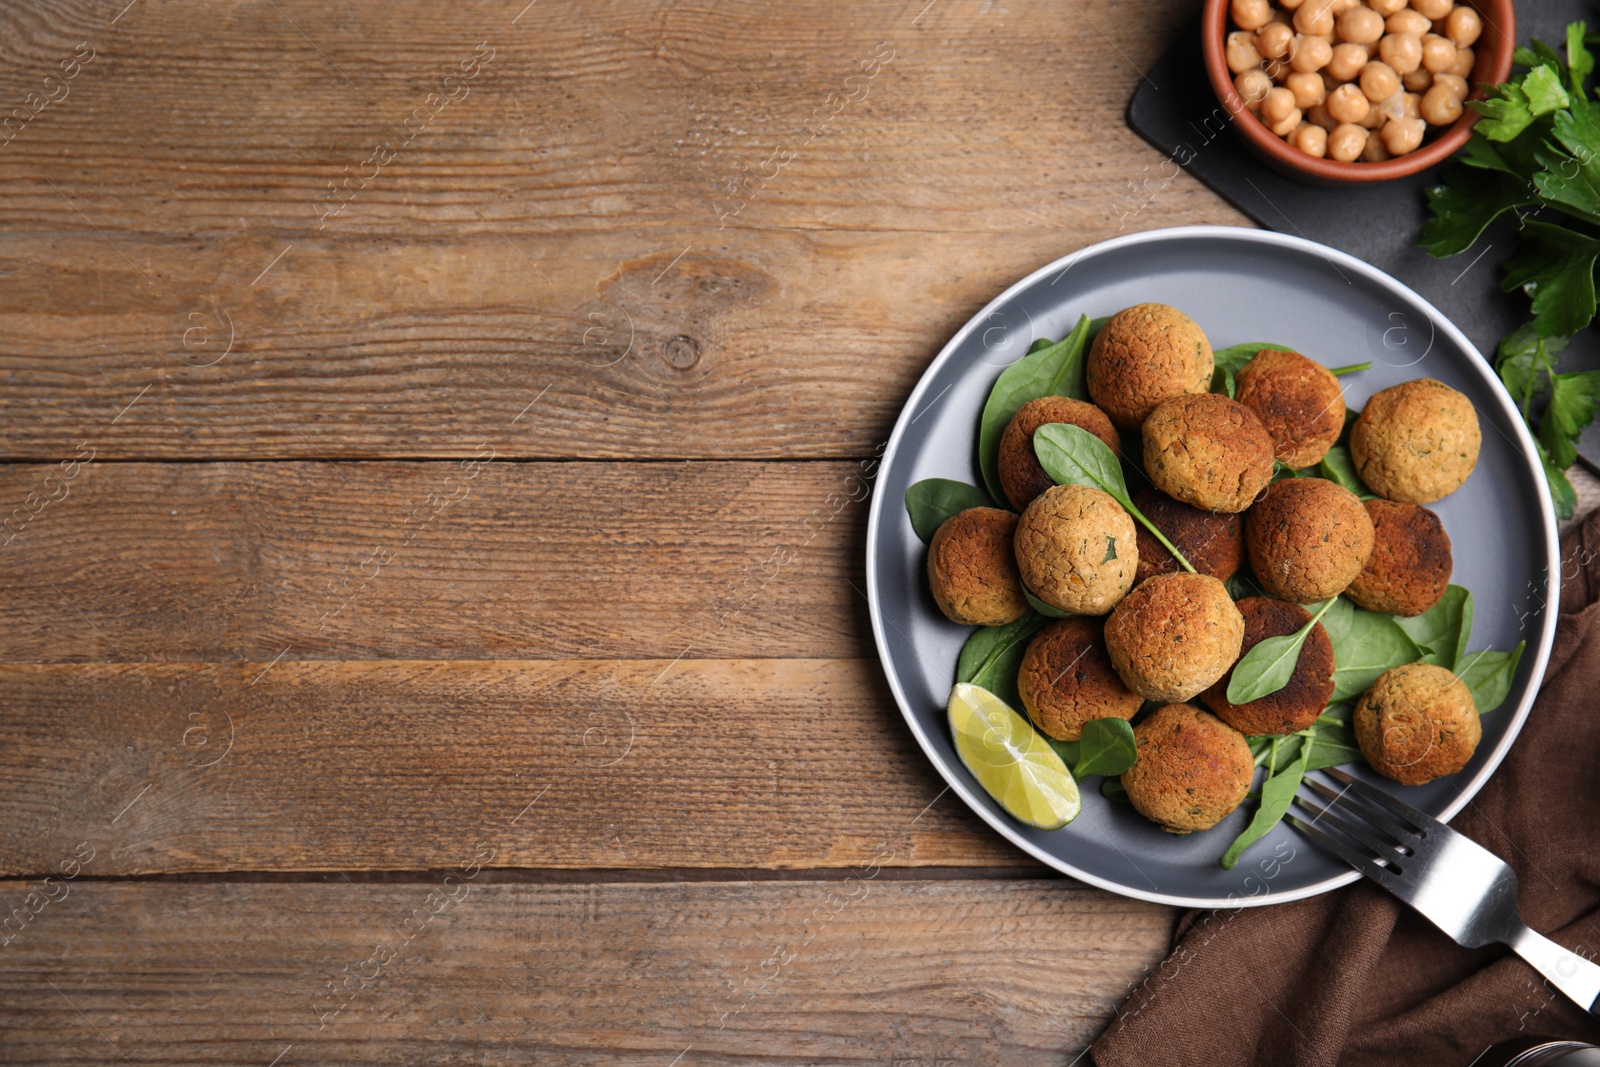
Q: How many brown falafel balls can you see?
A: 15